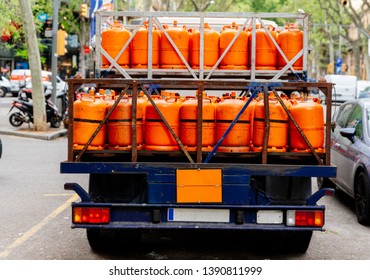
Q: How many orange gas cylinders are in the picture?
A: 14